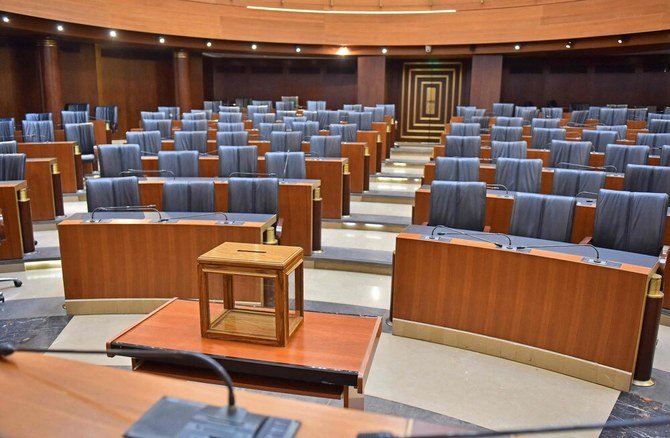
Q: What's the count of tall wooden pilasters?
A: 4